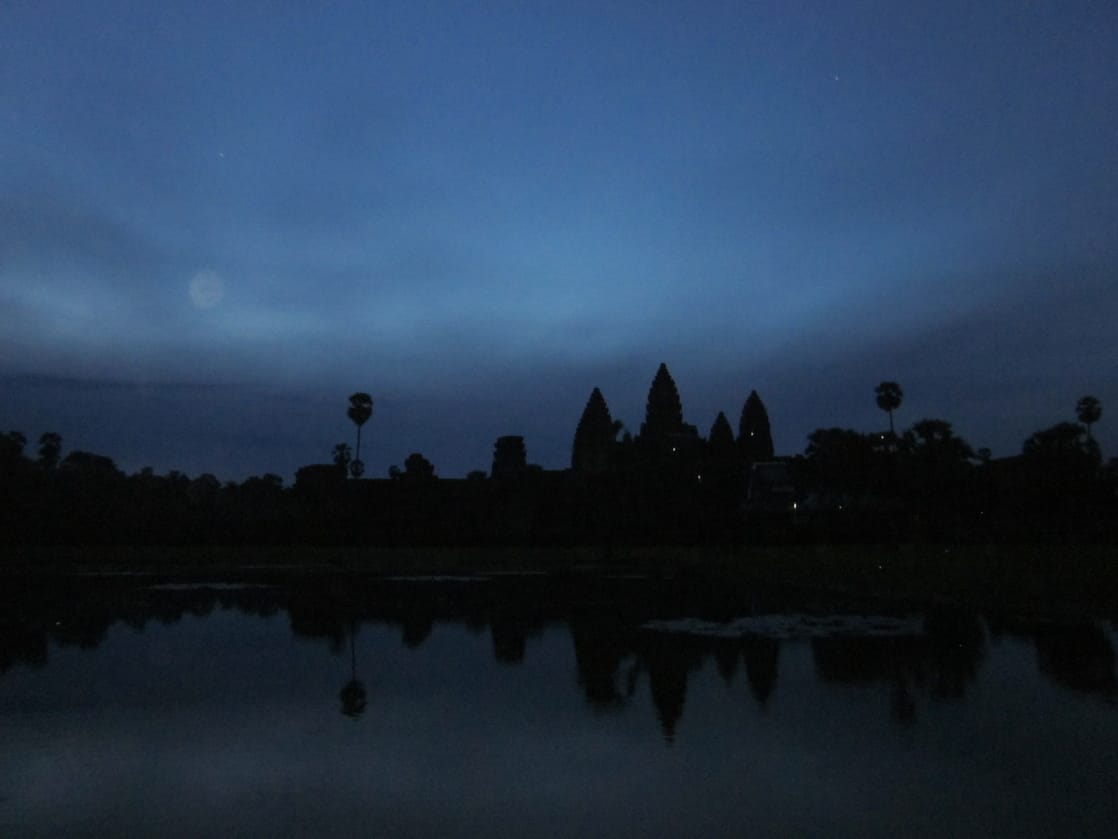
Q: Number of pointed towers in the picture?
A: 4